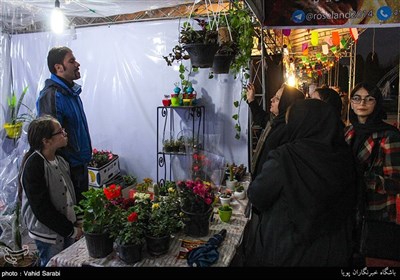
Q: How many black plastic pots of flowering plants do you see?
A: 4